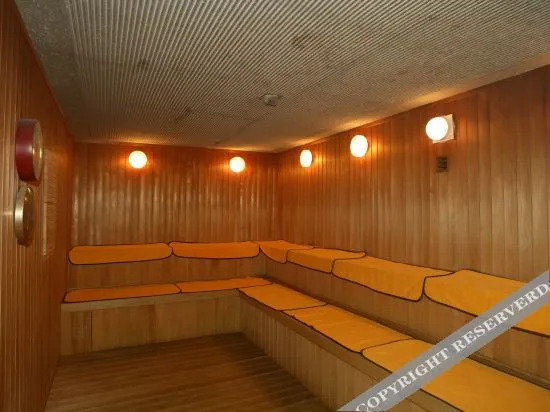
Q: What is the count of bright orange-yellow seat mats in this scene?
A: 11